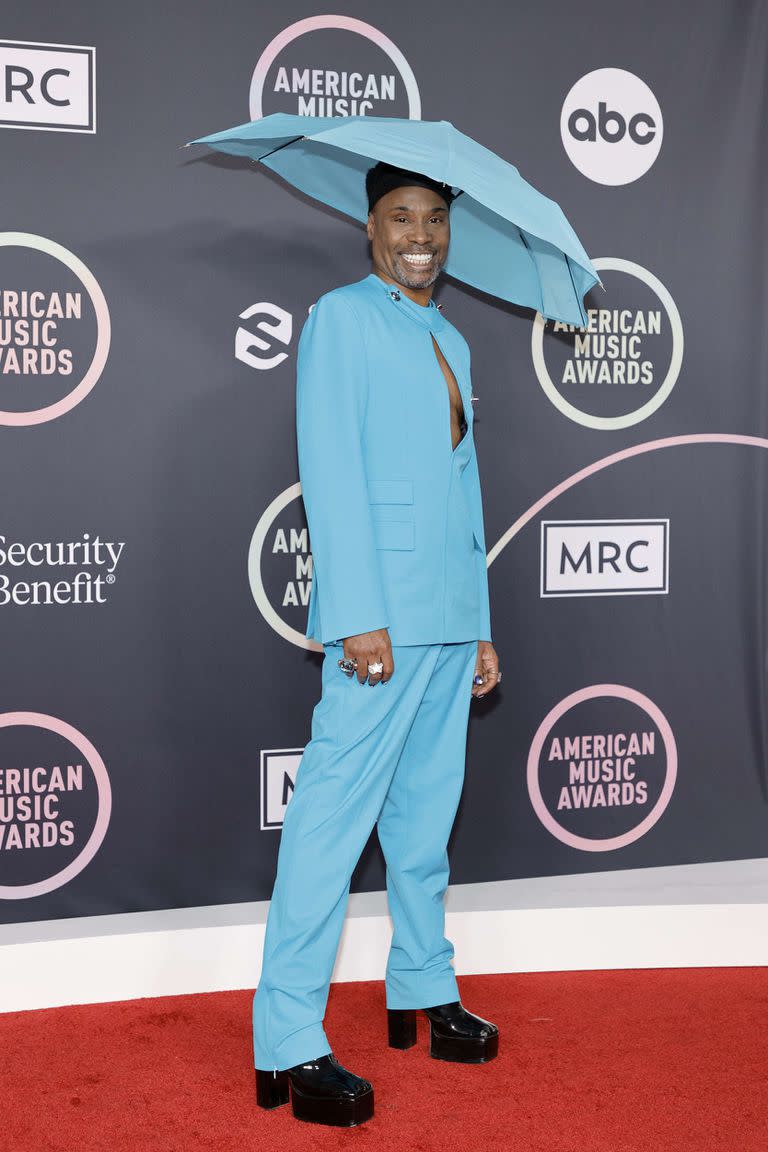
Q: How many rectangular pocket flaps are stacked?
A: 2